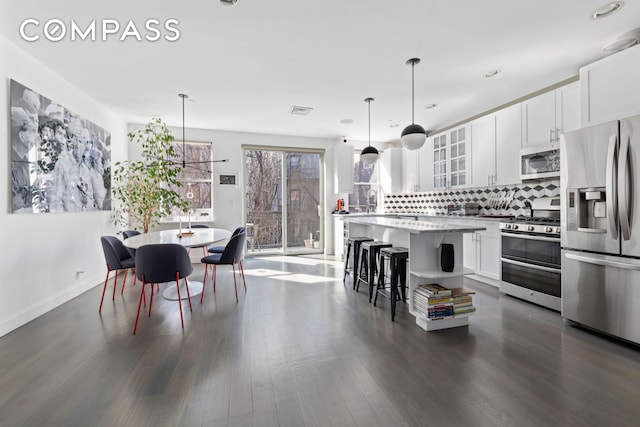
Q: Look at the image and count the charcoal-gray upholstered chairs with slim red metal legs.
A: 6